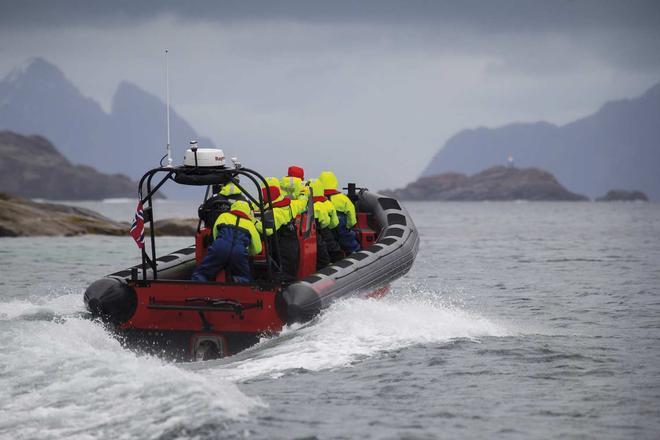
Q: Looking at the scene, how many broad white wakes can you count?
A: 2